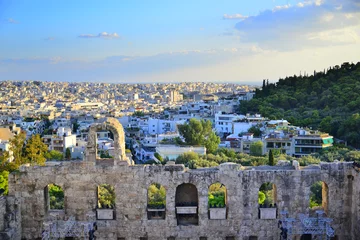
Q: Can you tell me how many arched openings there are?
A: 8